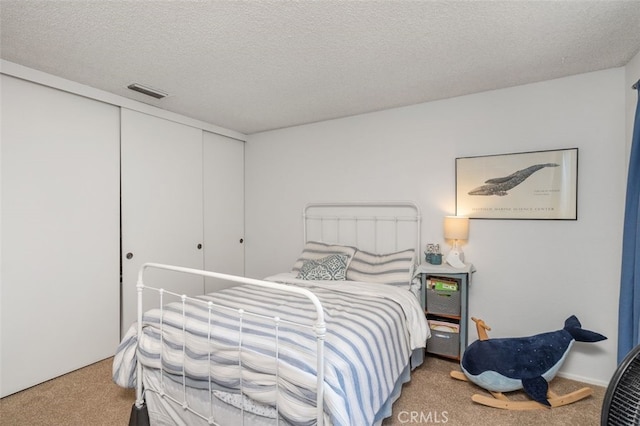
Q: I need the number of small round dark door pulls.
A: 3